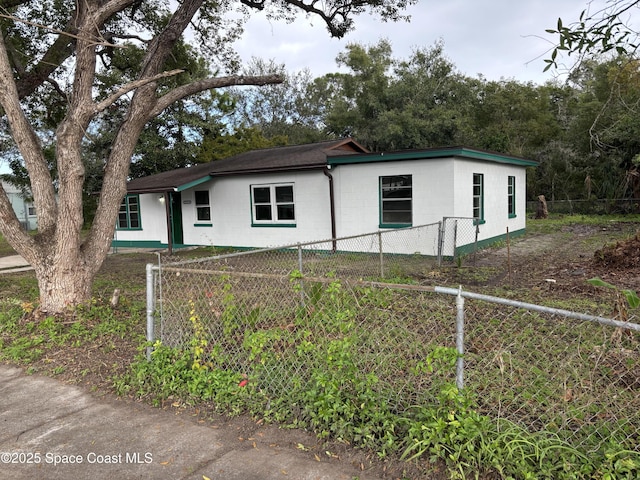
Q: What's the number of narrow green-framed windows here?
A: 2